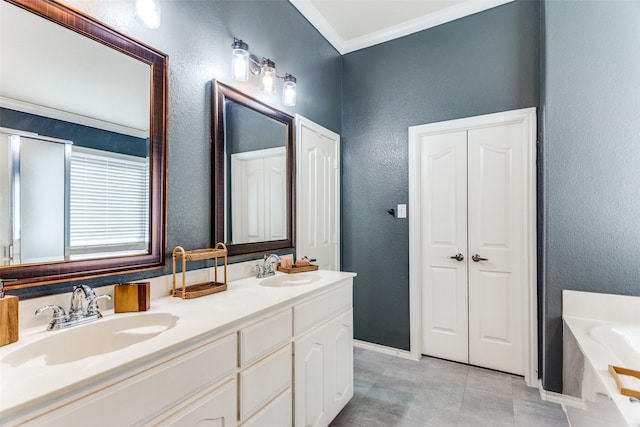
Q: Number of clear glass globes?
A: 4